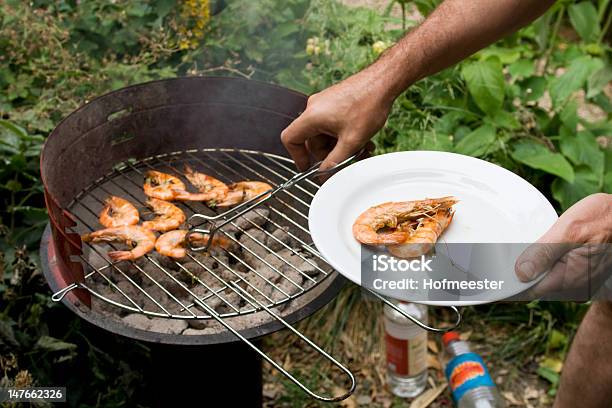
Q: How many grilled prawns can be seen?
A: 9